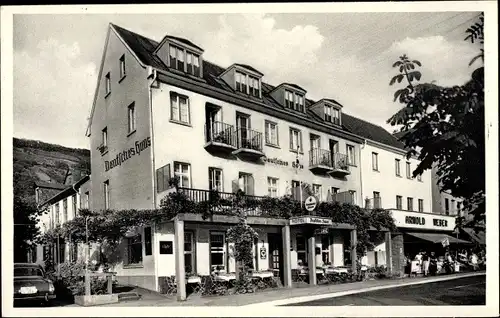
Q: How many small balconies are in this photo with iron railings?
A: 4